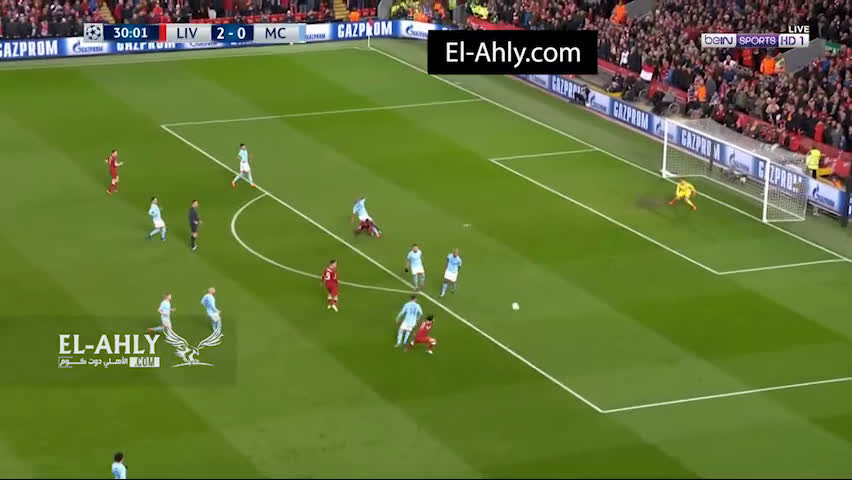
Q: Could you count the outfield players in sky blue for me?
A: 9